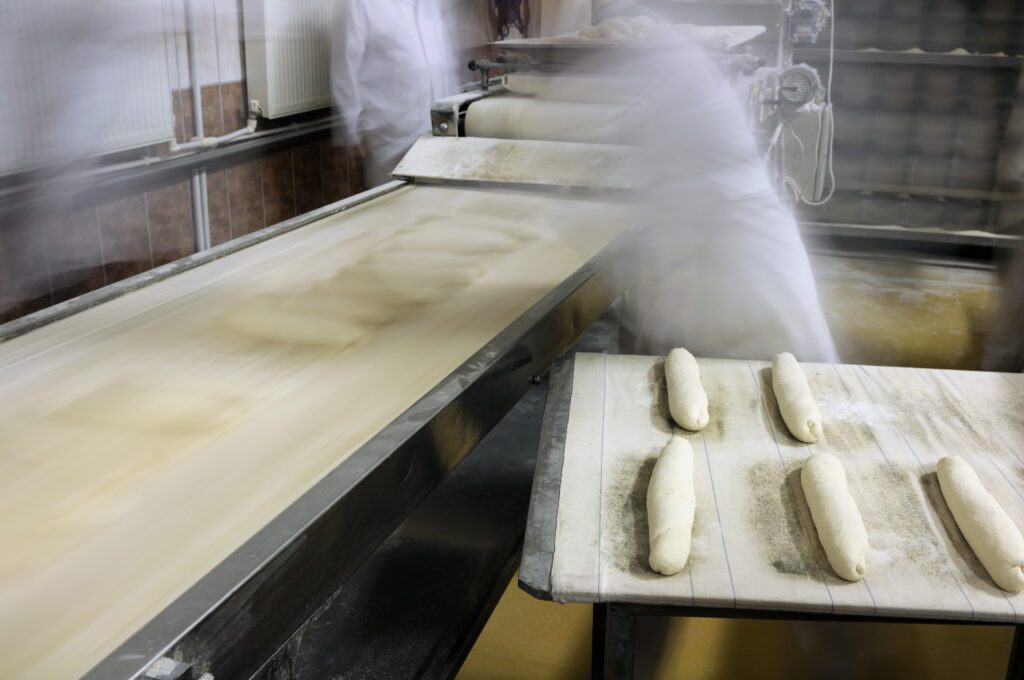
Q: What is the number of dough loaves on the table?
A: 5